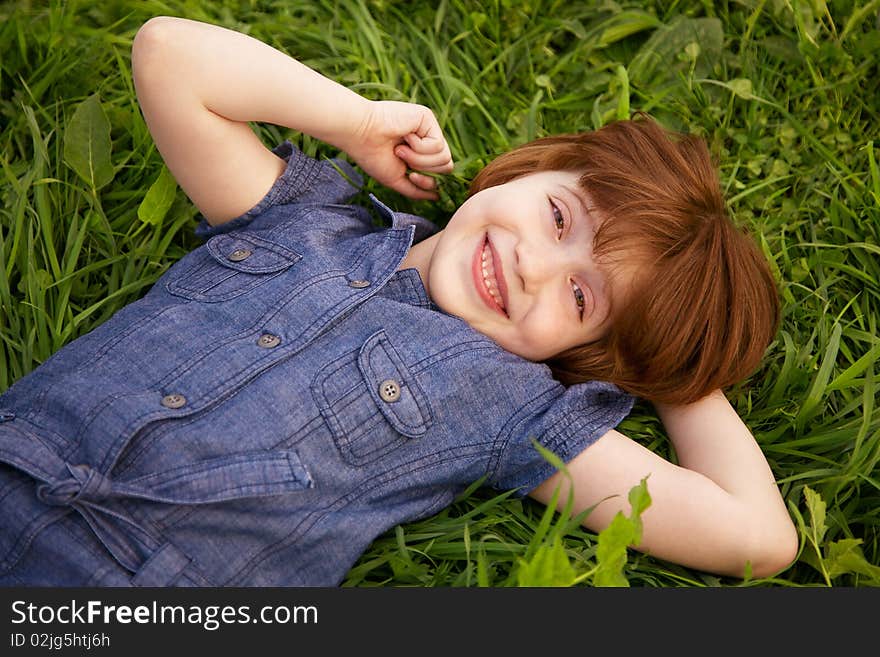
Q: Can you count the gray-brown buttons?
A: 5